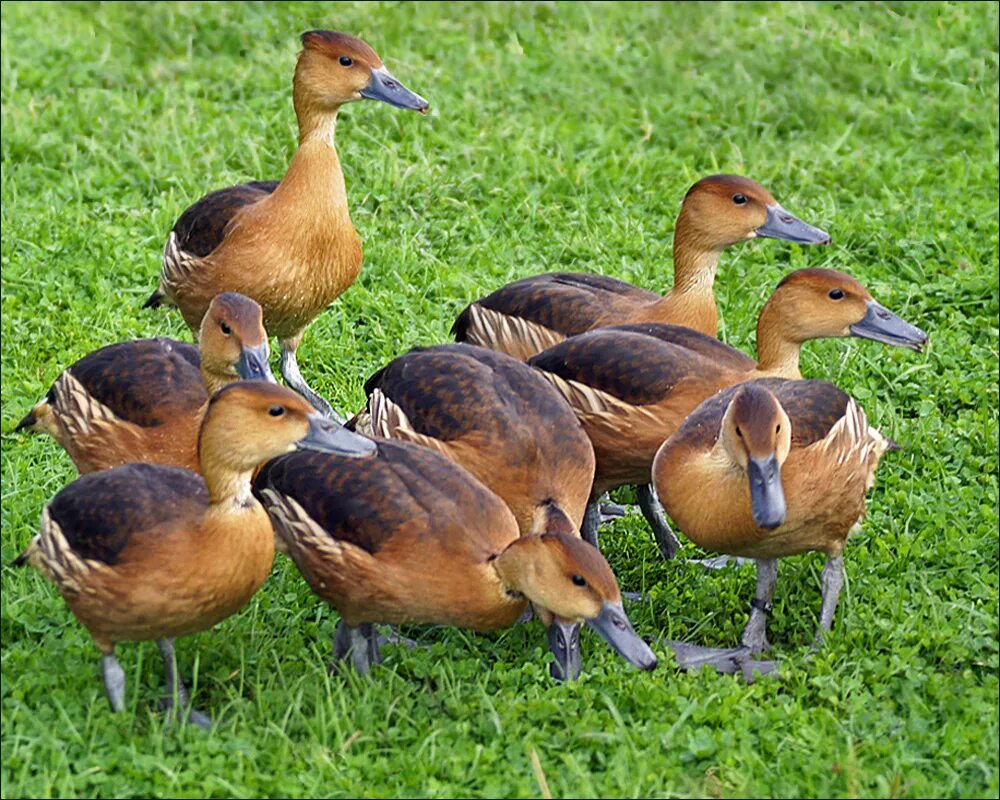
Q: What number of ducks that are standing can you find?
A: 8